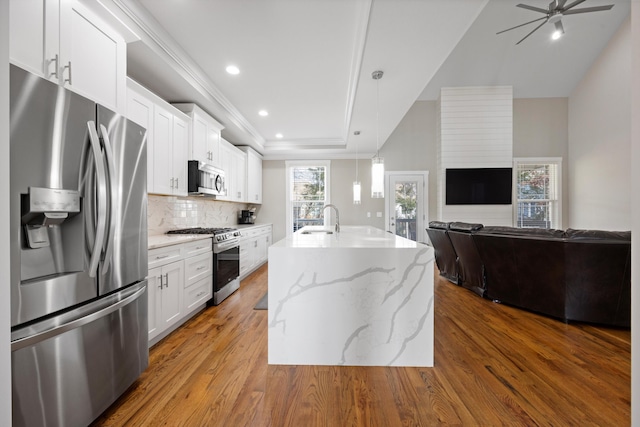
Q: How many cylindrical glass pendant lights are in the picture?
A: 2